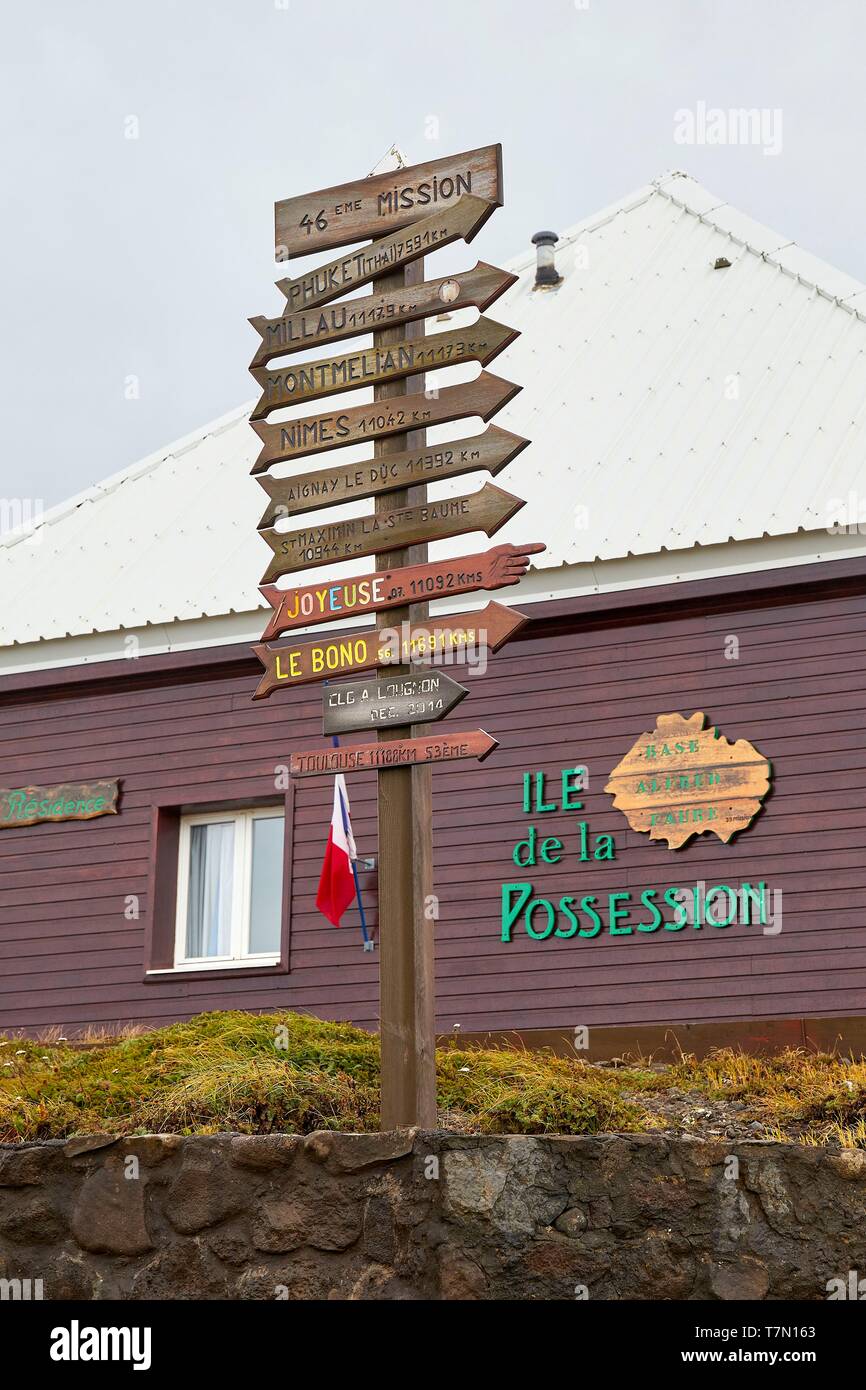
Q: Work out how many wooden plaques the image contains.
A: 13